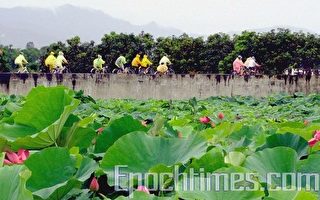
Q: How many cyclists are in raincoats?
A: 10